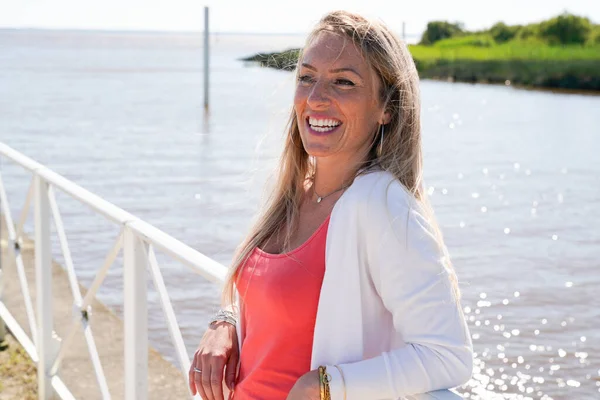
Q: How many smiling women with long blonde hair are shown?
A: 1